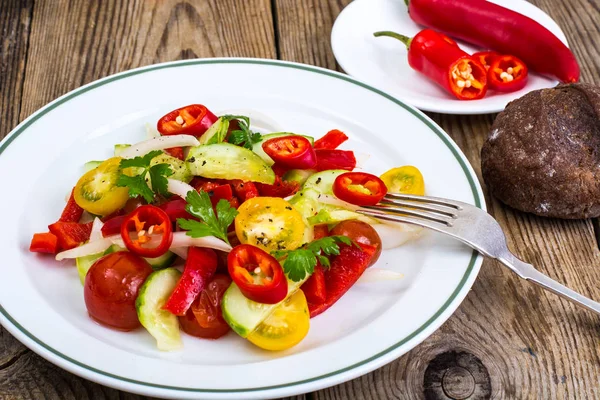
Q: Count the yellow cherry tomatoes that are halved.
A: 4